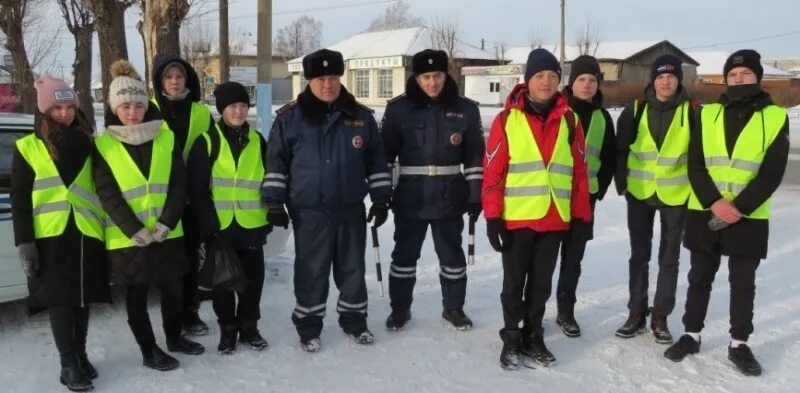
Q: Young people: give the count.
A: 8